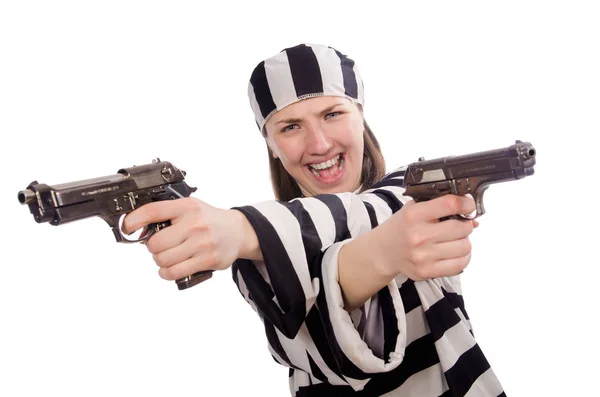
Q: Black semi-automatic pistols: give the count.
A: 2